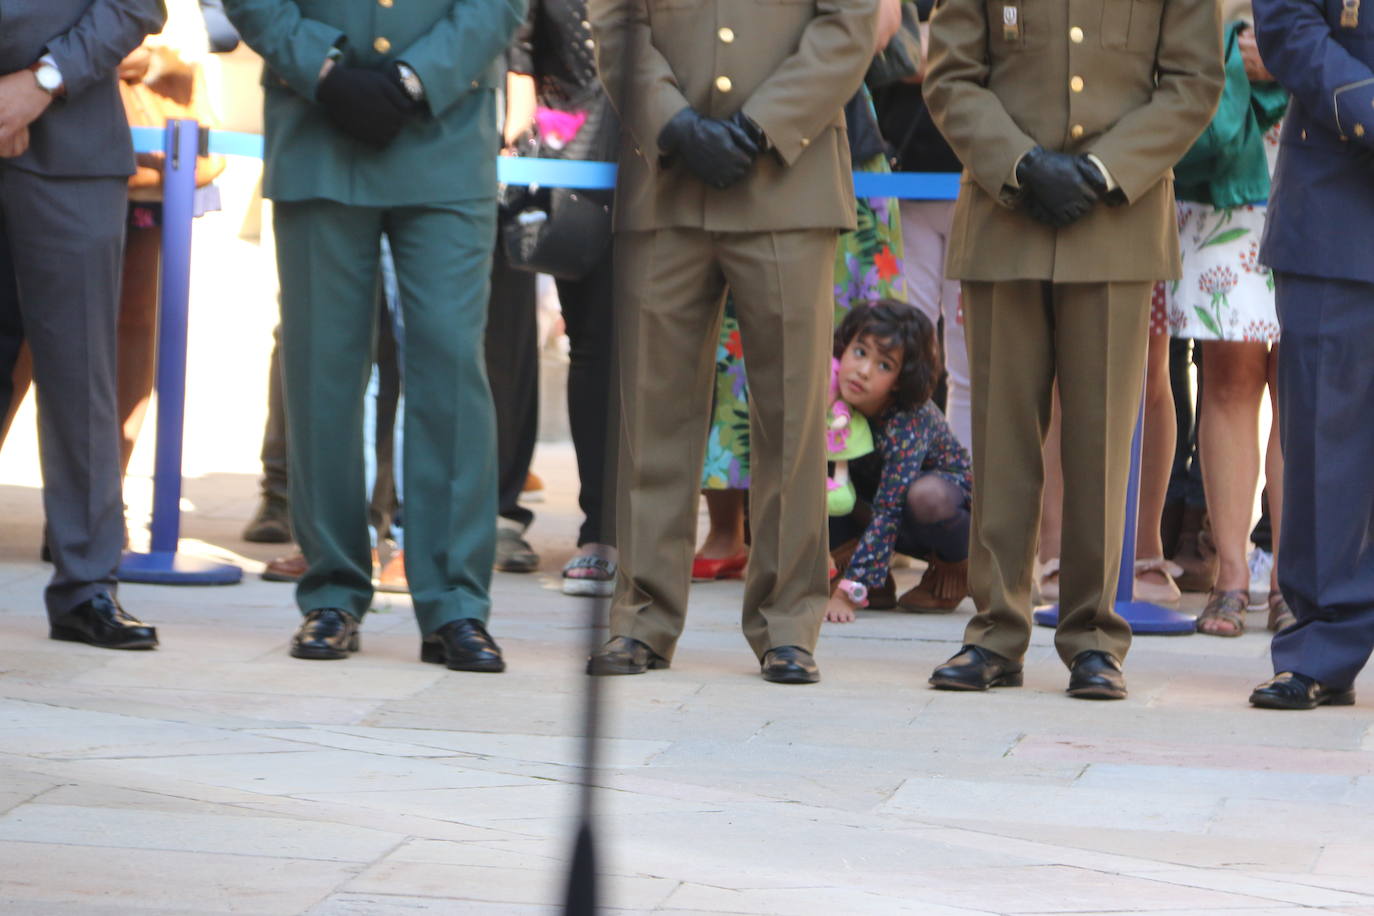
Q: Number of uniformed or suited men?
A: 5